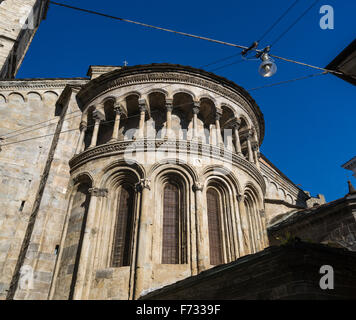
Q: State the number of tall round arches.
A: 5